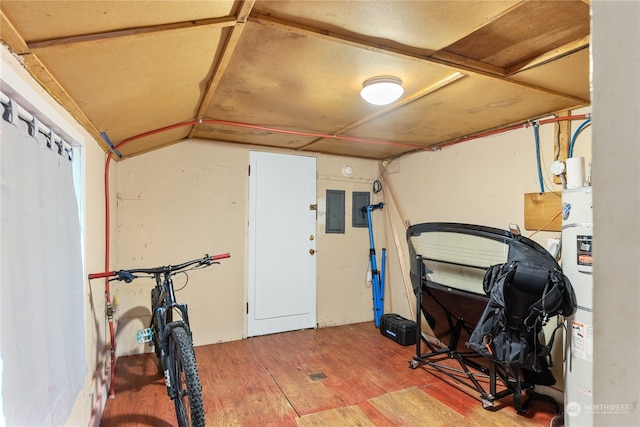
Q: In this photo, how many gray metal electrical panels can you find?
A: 2